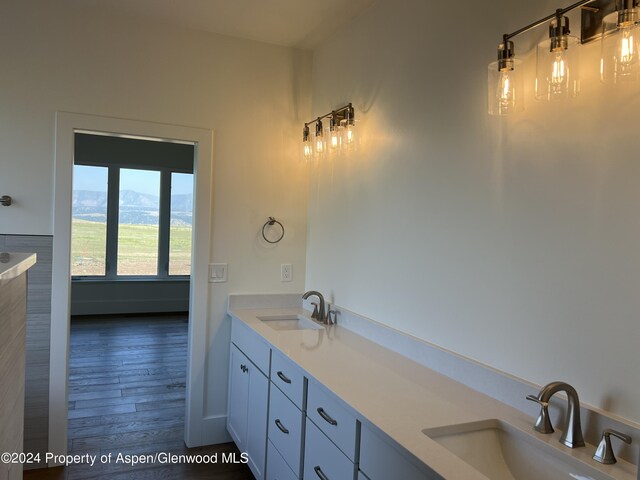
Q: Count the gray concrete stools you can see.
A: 0